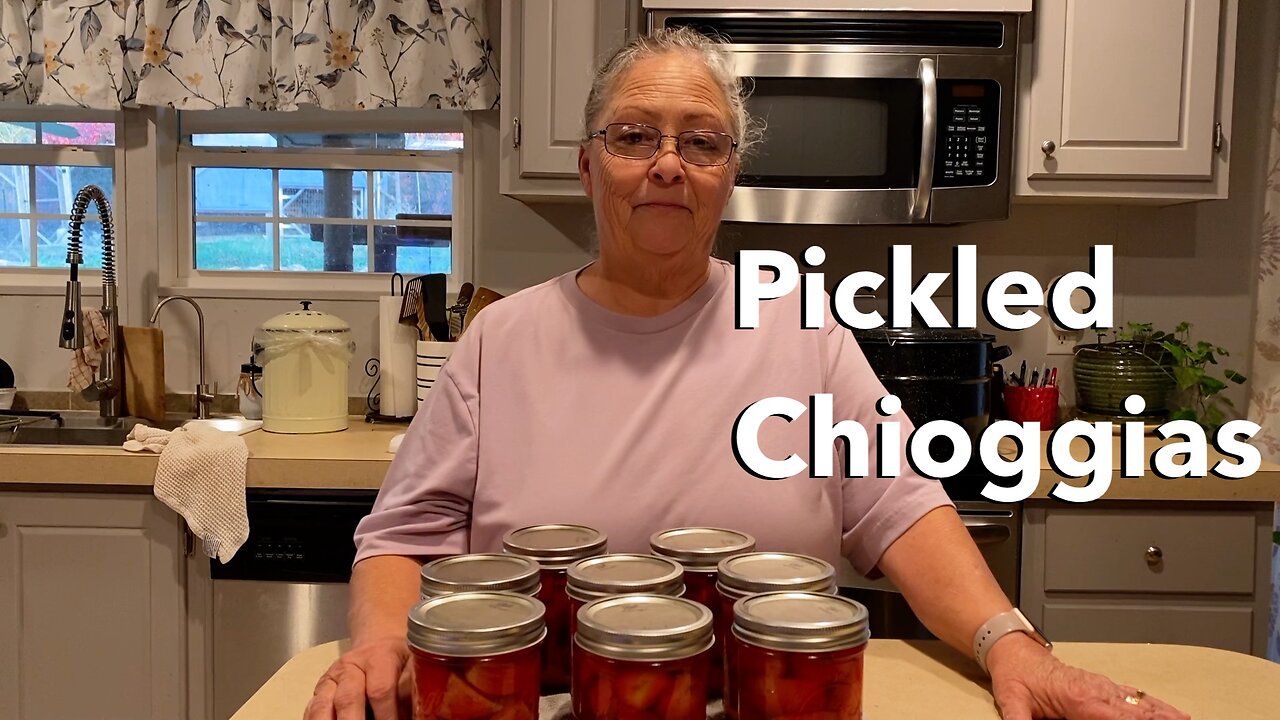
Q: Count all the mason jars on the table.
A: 8